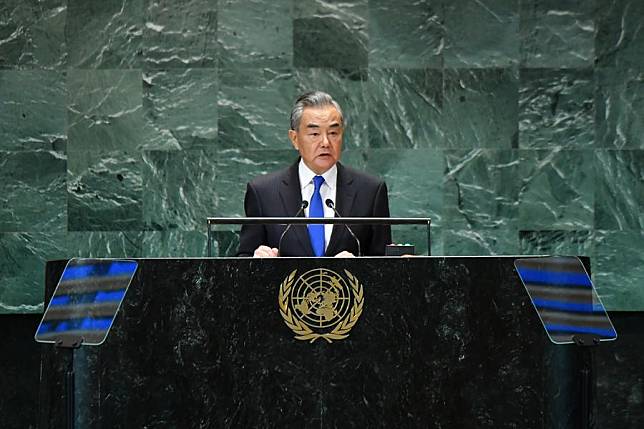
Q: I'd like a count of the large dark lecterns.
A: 1